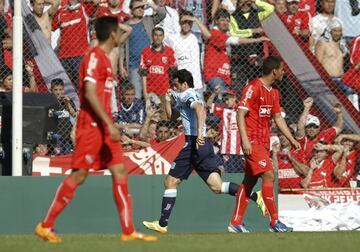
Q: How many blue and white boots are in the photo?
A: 2